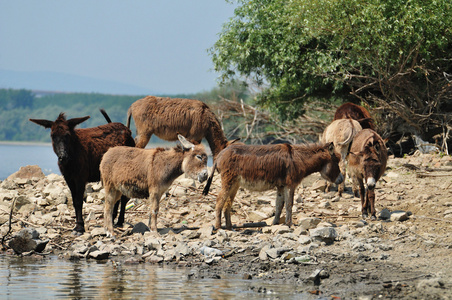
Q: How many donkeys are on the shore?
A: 7